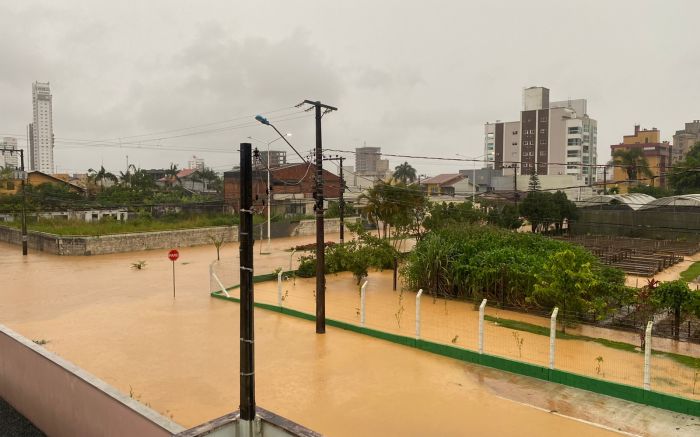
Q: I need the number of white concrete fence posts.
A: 8